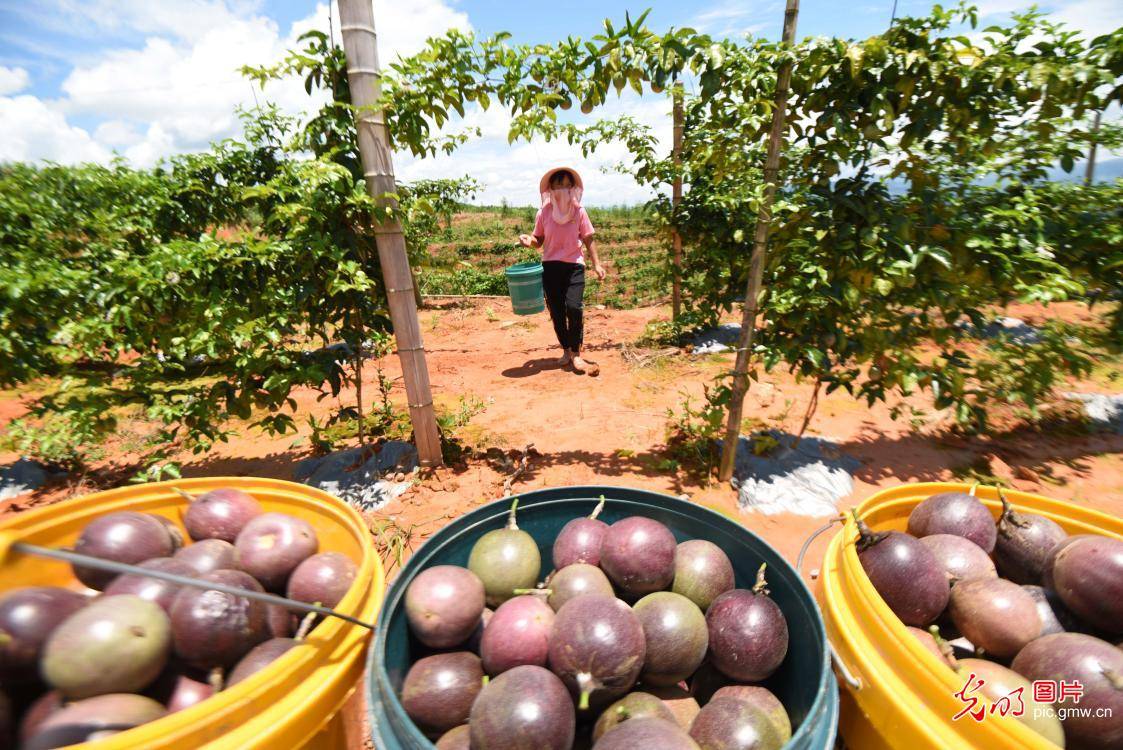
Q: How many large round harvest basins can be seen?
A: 3